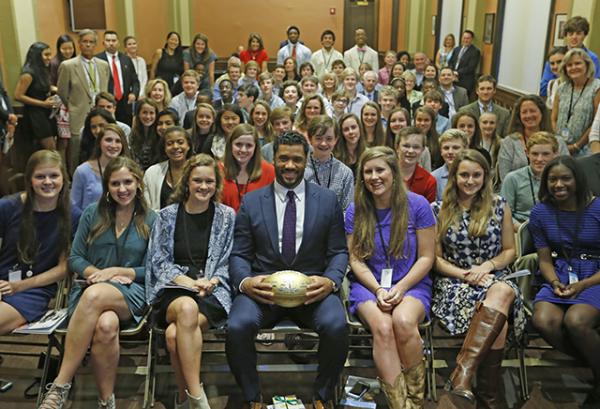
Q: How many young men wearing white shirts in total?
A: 3